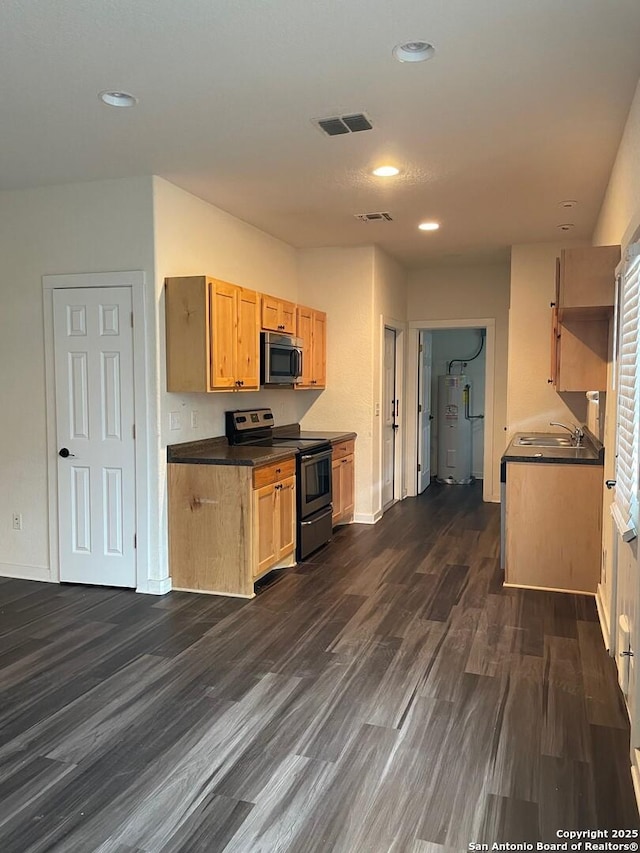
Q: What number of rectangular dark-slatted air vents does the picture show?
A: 2